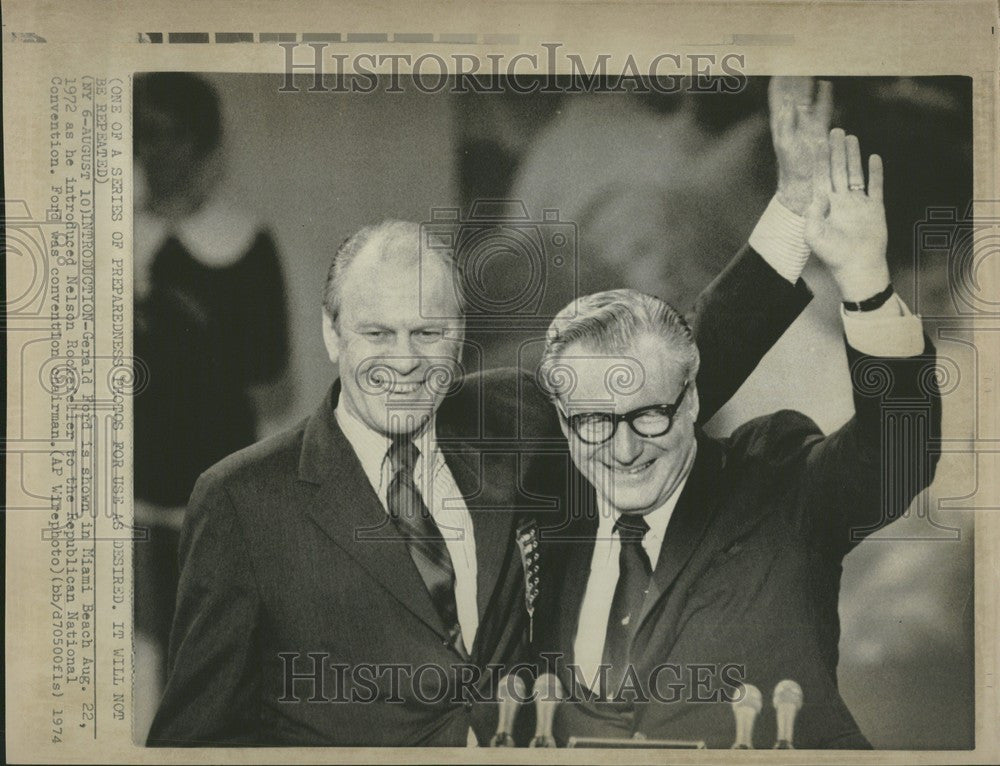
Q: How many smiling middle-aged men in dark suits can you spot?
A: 2